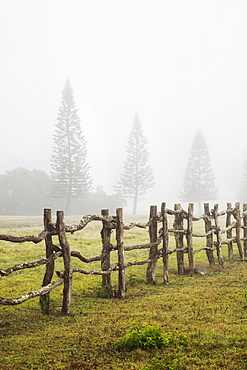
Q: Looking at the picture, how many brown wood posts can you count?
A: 13